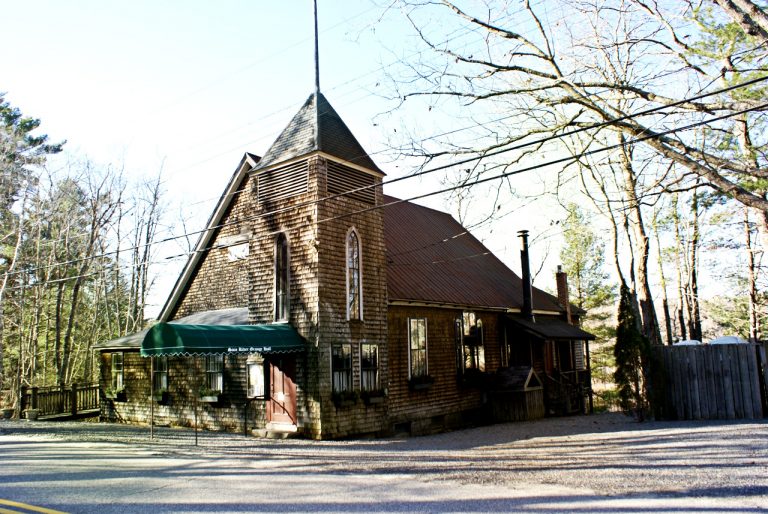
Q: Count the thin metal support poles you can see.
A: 2